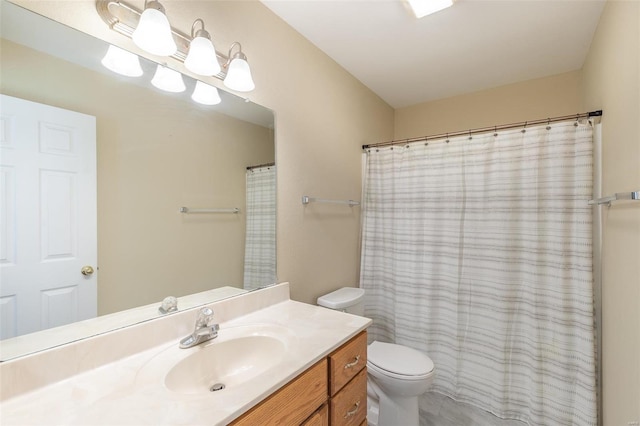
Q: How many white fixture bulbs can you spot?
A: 3